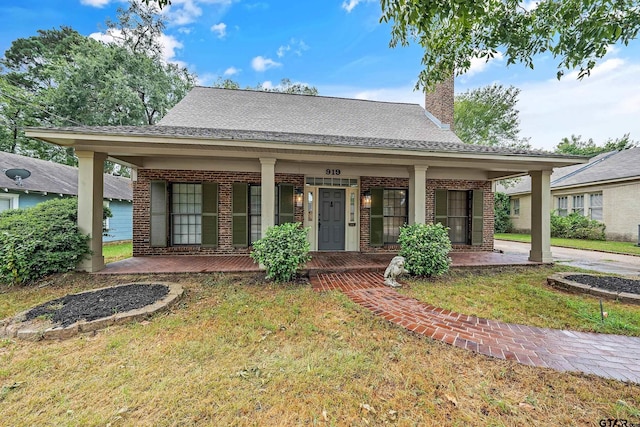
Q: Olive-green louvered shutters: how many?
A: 7